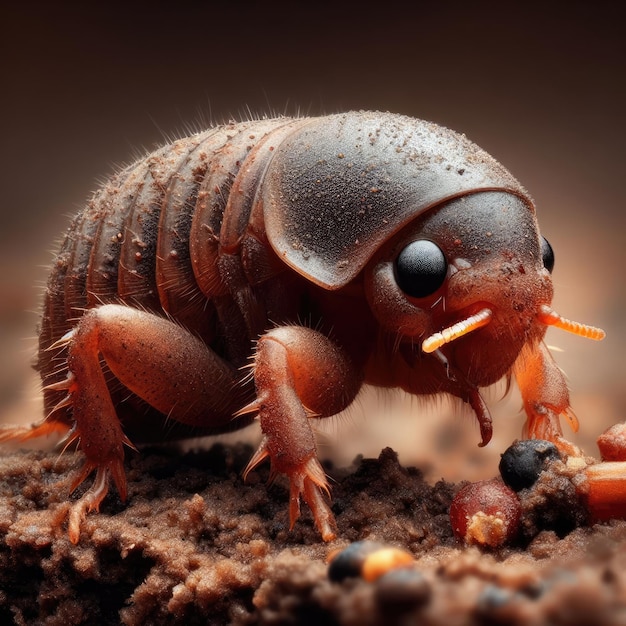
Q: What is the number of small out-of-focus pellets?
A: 3